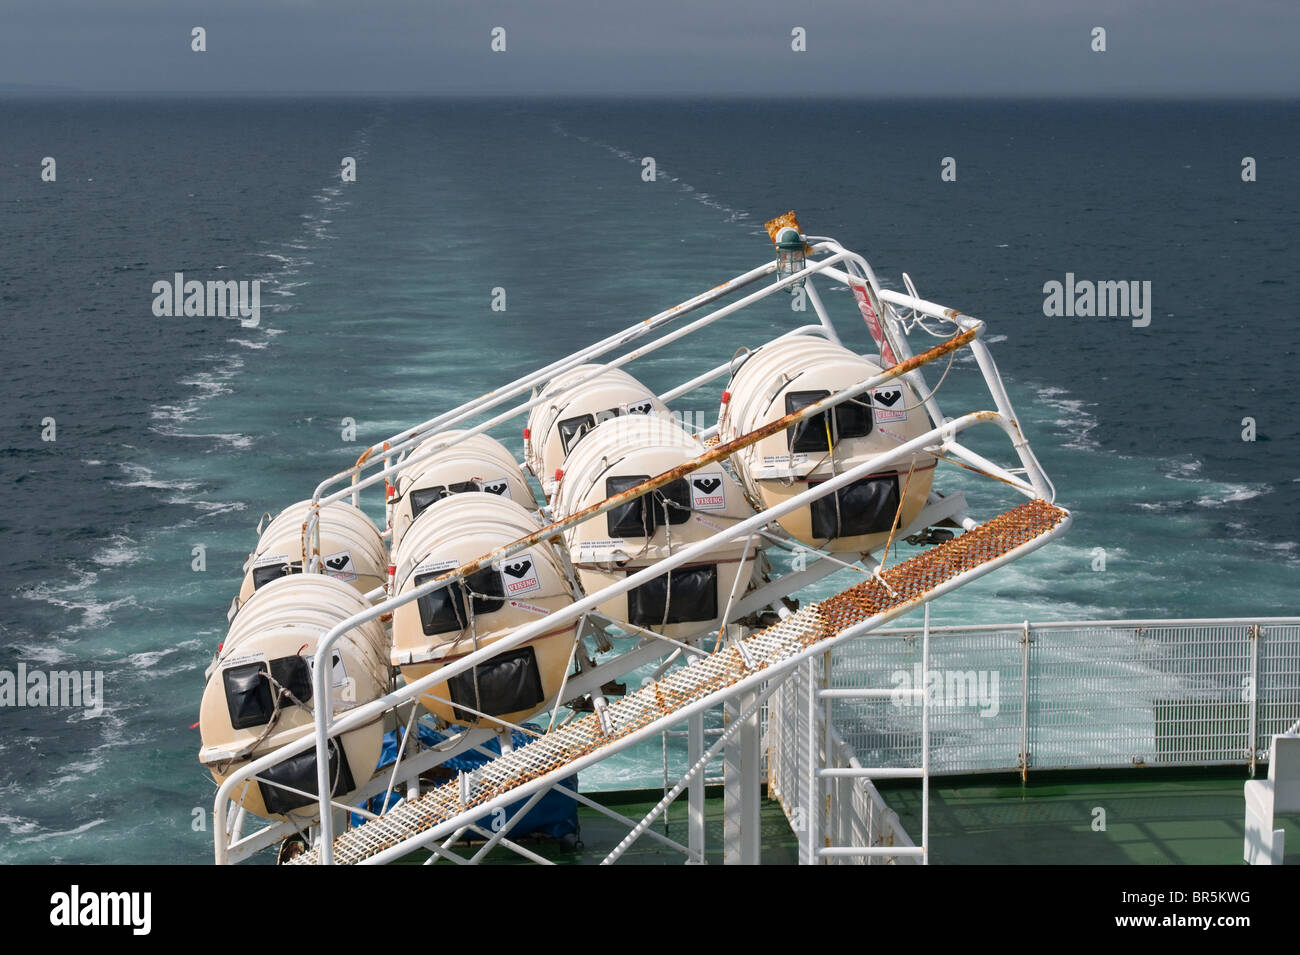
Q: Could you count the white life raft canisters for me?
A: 7